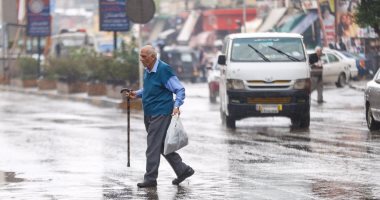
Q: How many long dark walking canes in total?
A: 1